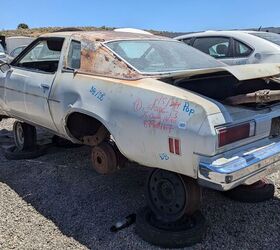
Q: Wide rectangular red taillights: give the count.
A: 1